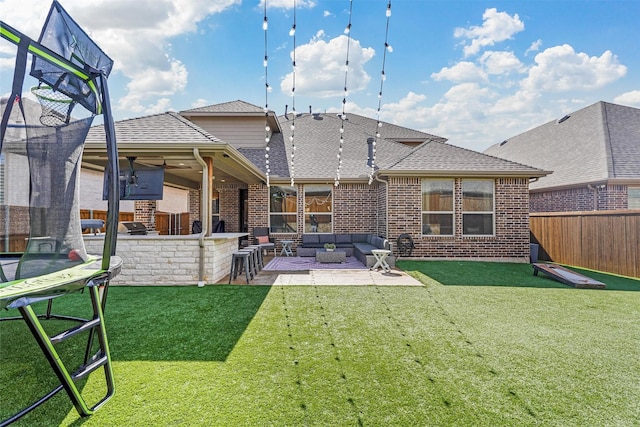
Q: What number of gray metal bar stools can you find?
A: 4